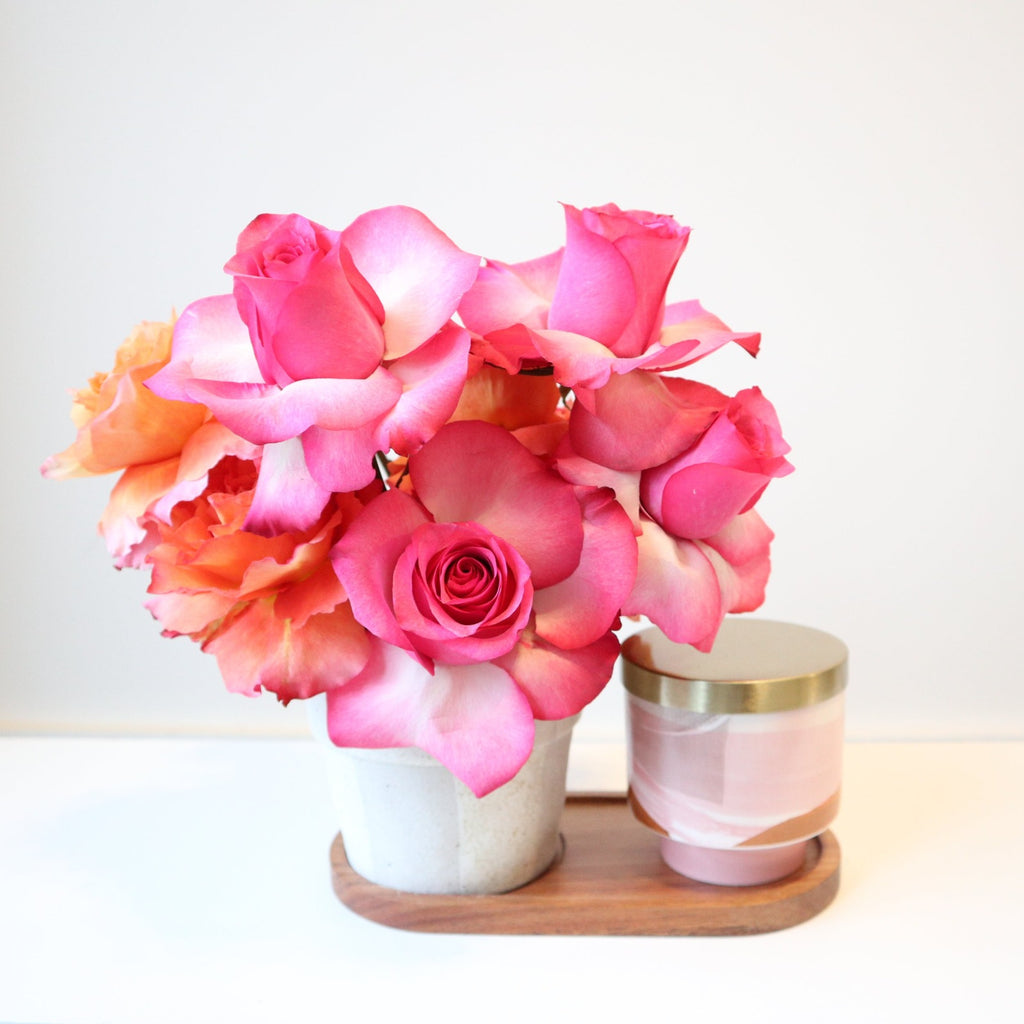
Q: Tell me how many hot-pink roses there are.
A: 4